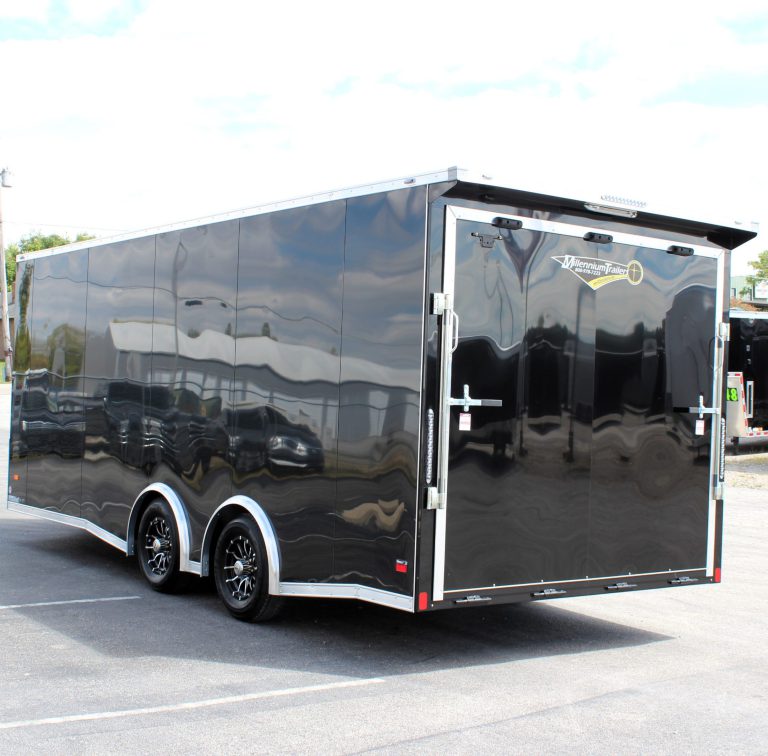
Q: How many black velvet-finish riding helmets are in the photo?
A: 0